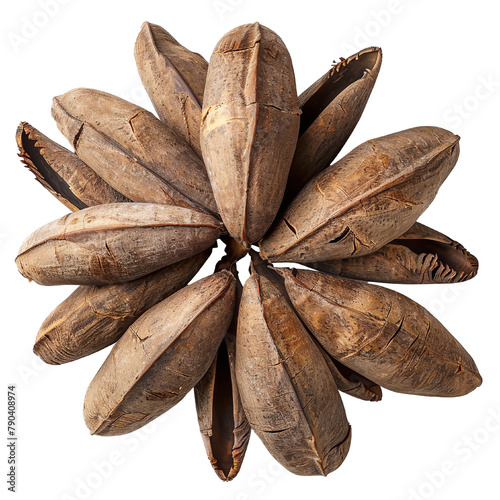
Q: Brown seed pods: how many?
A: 14